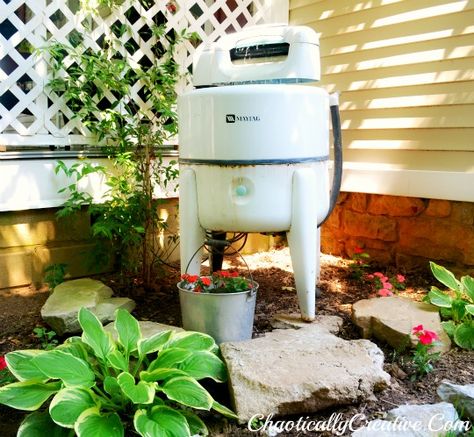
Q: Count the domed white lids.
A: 1